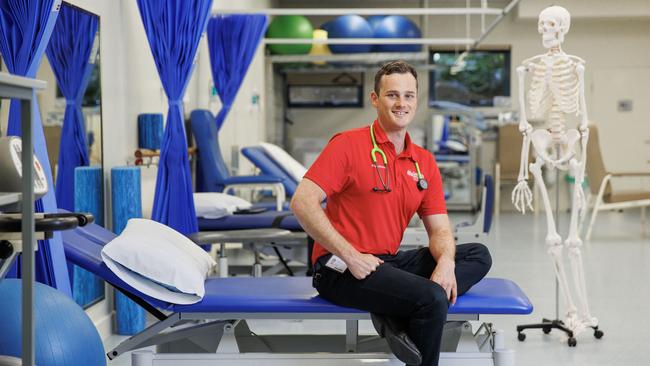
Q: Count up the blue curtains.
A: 4